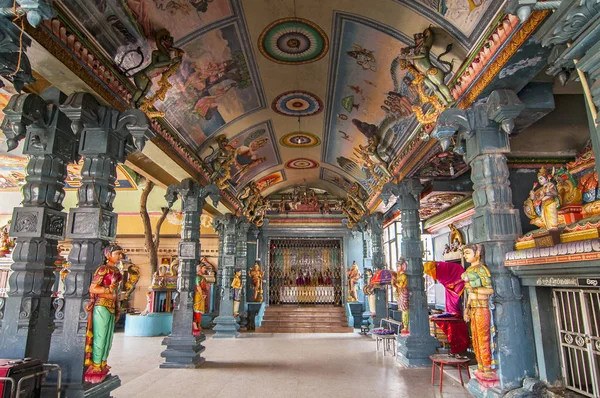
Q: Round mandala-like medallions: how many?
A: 4